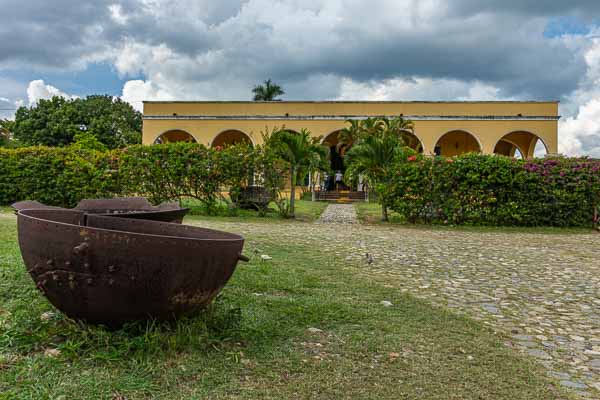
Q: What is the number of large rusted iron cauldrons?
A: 2